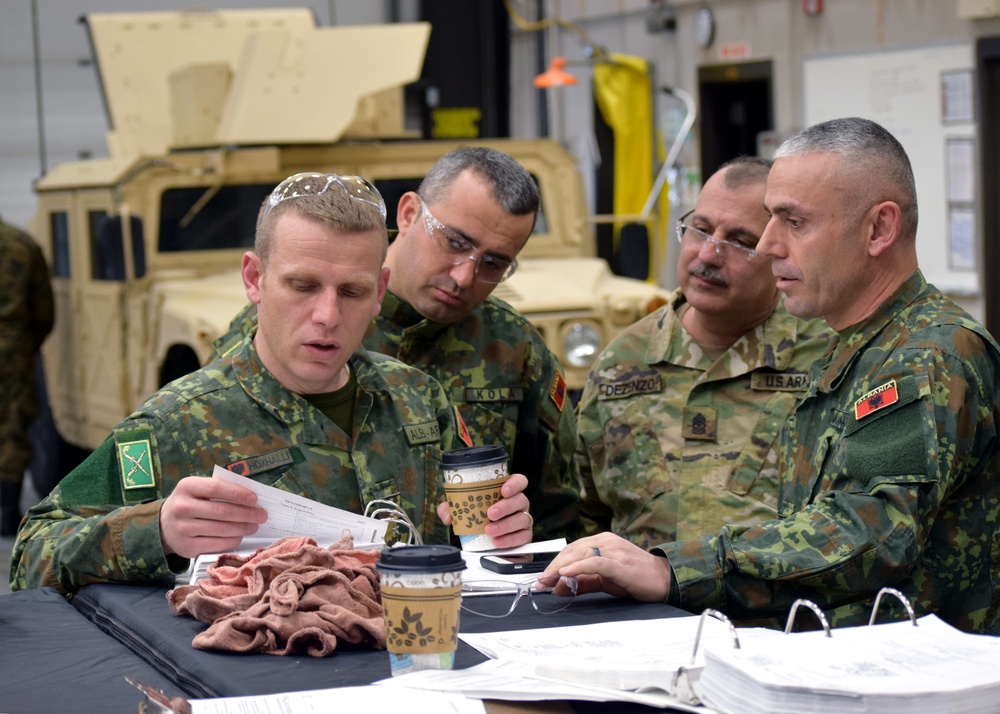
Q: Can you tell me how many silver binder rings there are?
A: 6